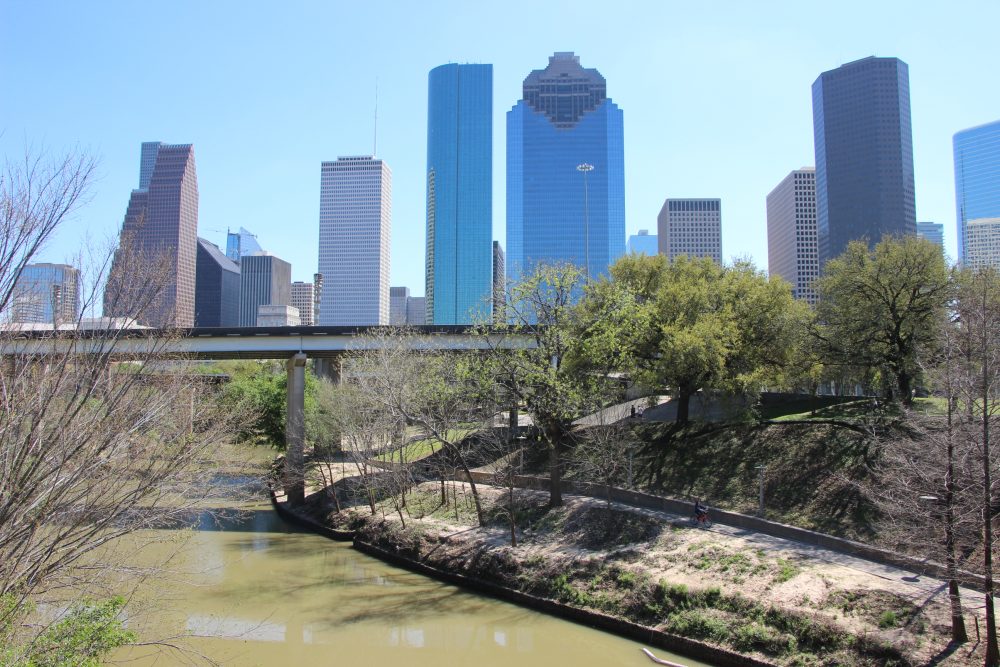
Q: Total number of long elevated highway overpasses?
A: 1